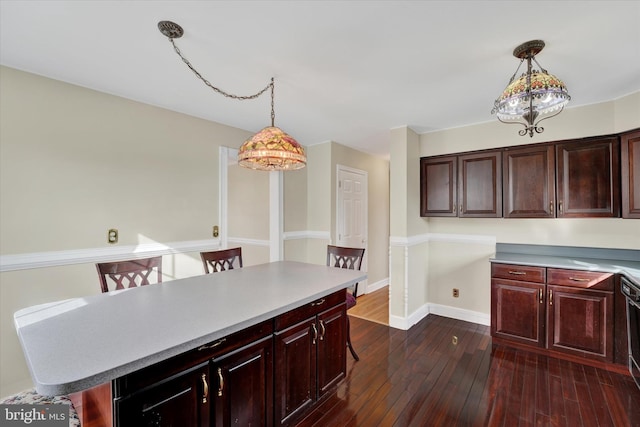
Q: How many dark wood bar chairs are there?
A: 3